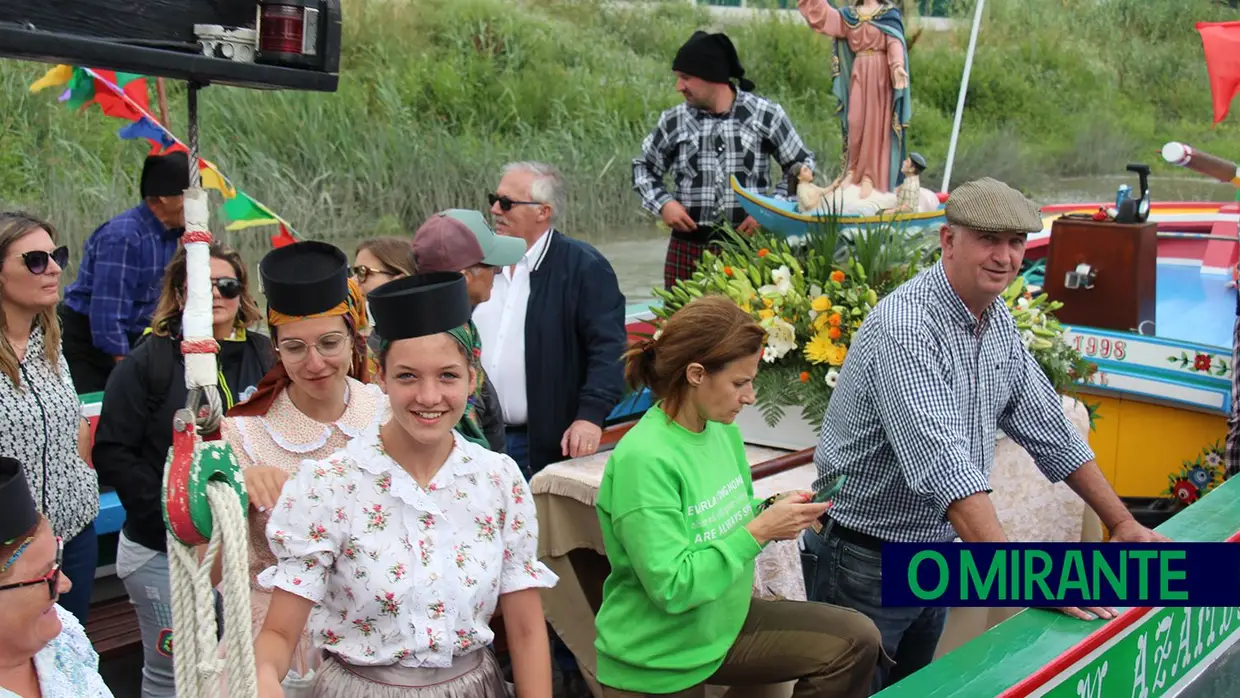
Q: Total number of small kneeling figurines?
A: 2